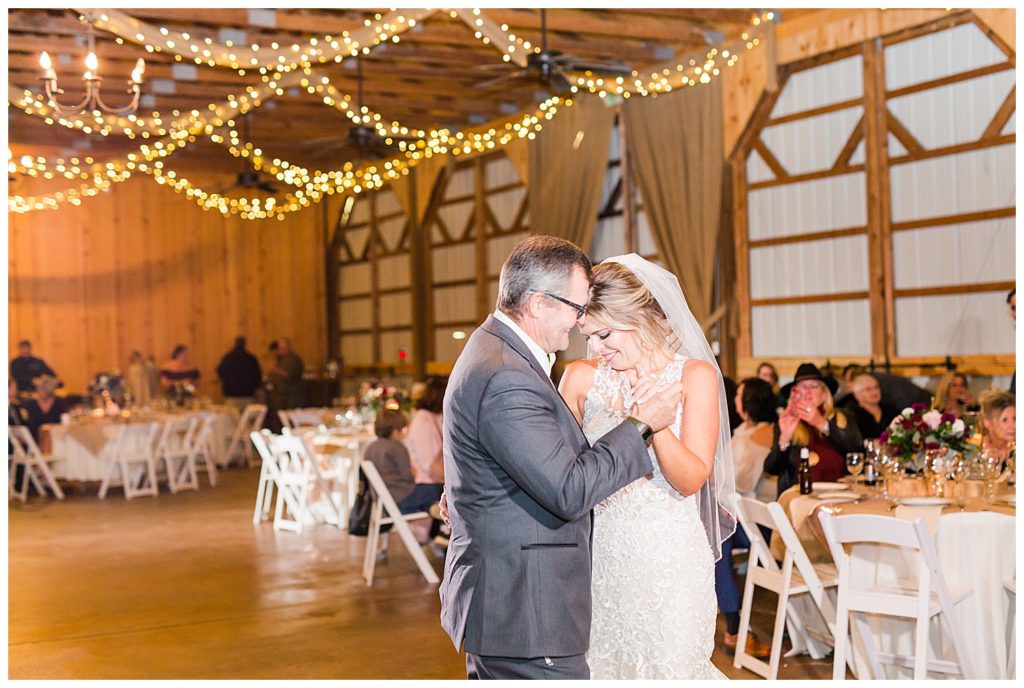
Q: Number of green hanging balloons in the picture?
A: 0